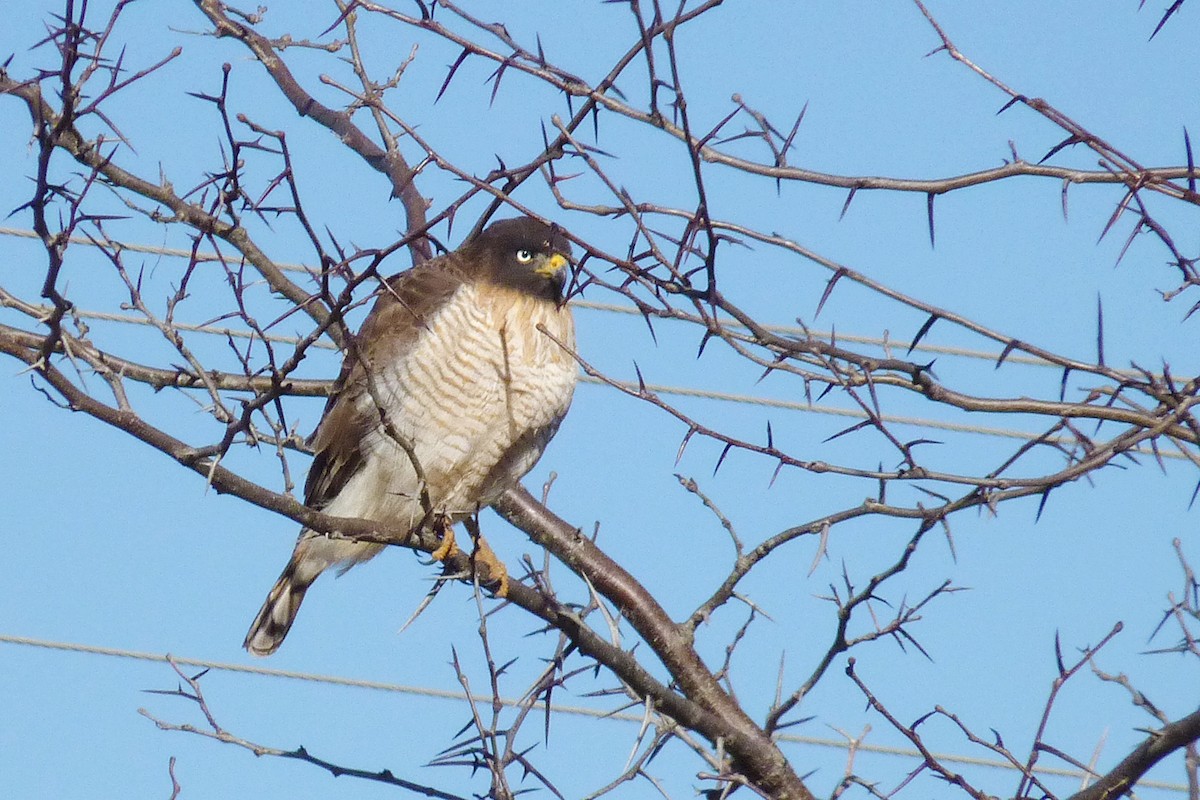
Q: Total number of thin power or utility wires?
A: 3